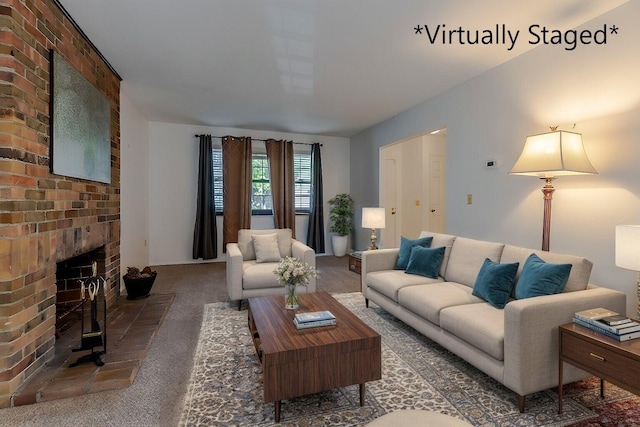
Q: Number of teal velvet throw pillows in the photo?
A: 4